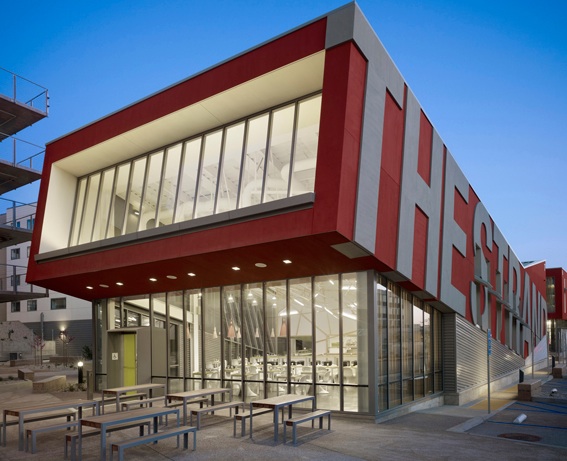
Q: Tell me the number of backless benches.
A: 10